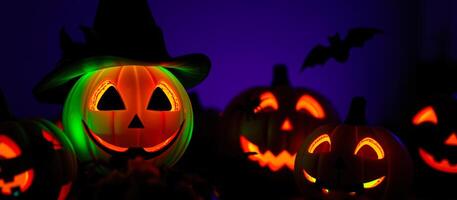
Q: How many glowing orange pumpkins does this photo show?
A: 5